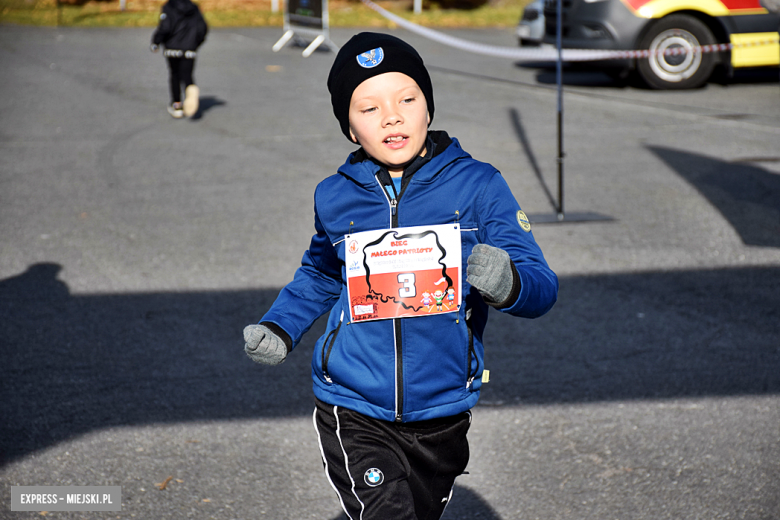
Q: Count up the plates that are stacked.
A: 0